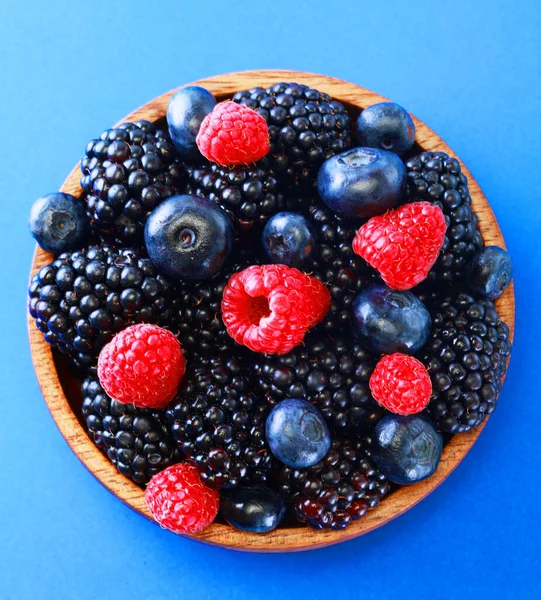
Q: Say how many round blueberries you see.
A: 11